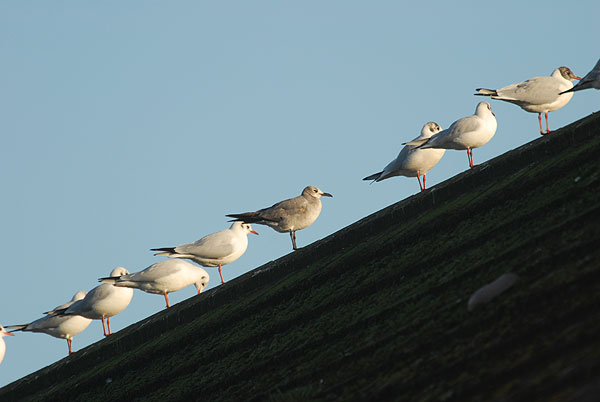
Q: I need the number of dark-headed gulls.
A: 1